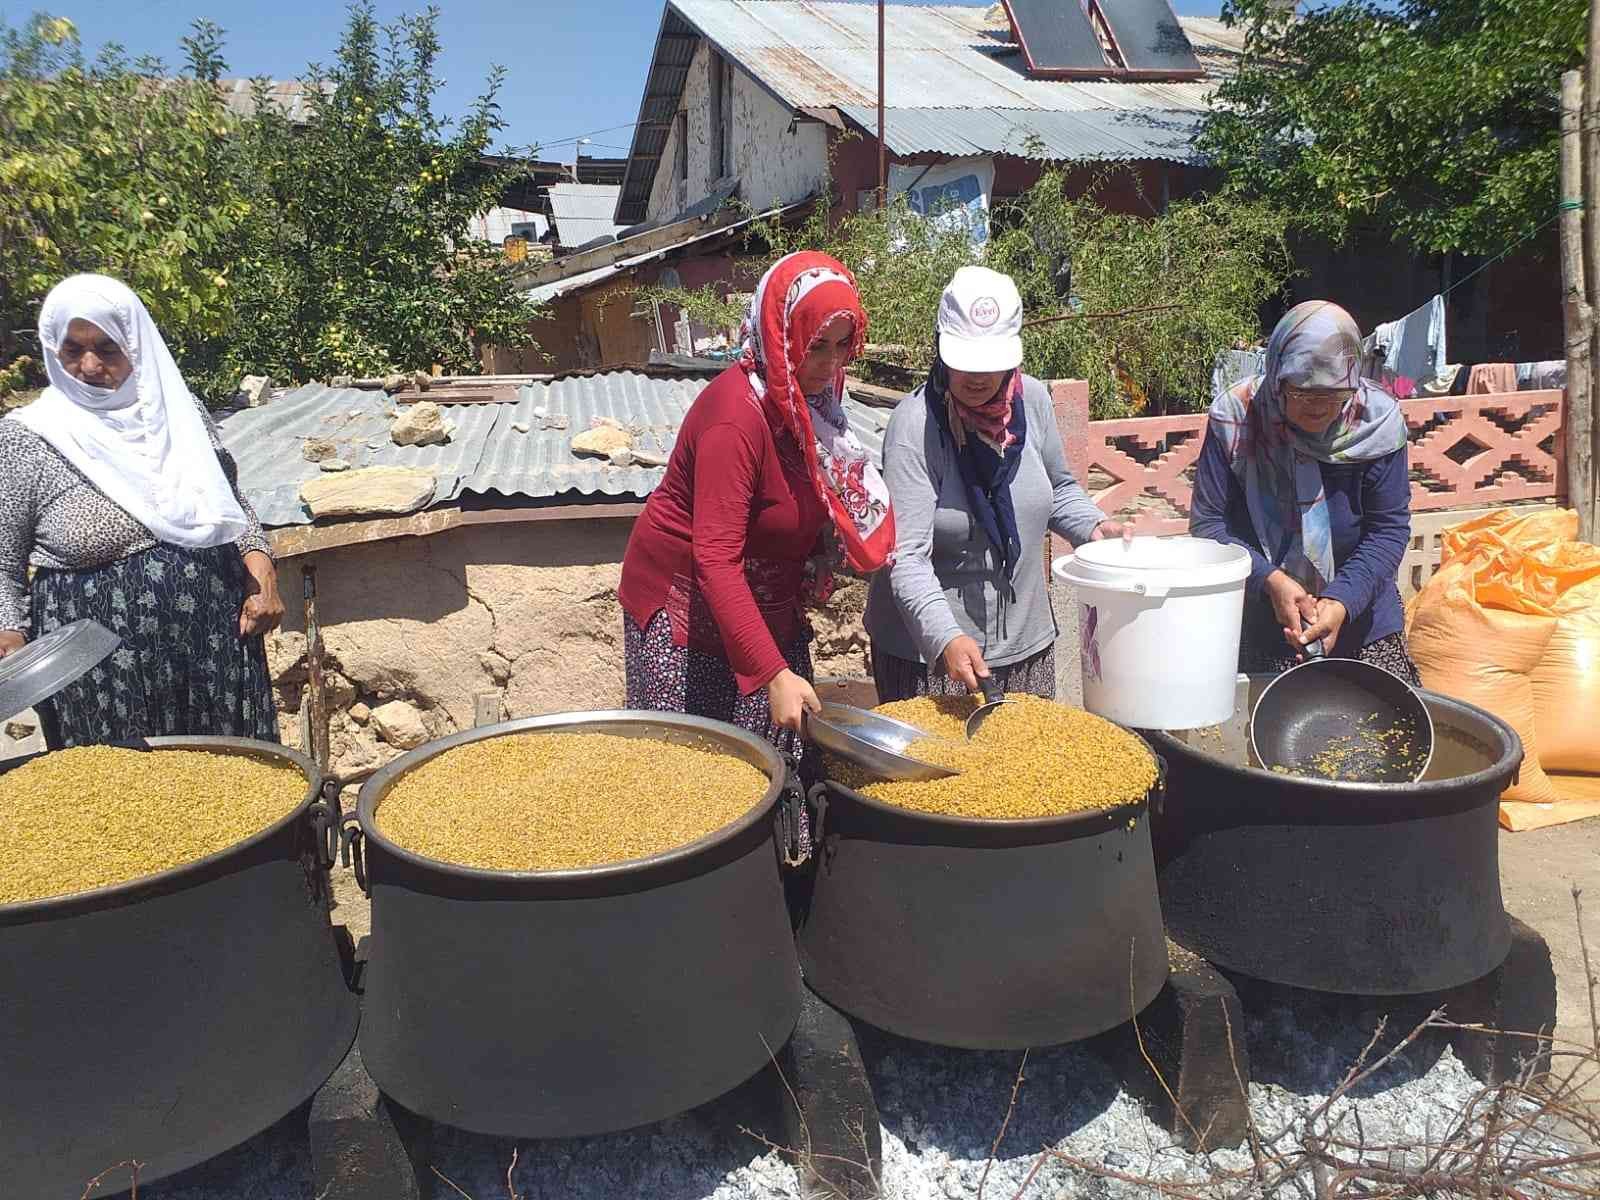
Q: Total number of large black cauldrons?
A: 4